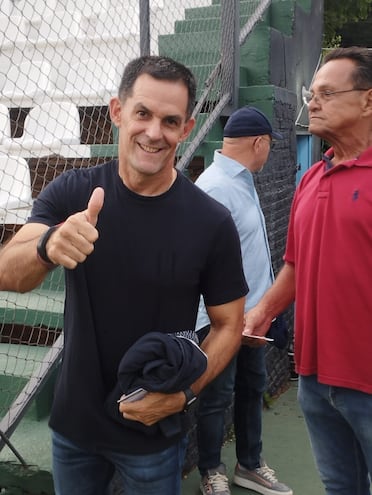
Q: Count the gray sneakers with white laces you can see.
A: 2